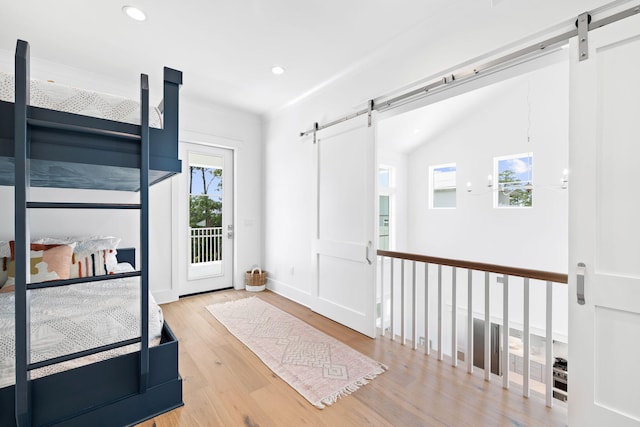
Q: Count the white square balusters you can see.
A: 12